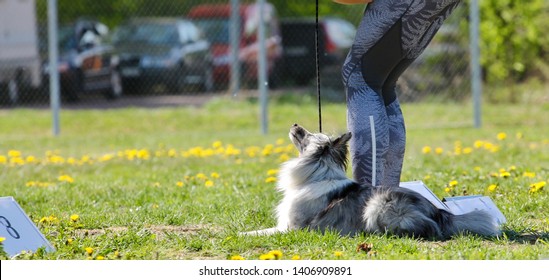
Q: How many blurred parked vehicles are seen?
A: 5